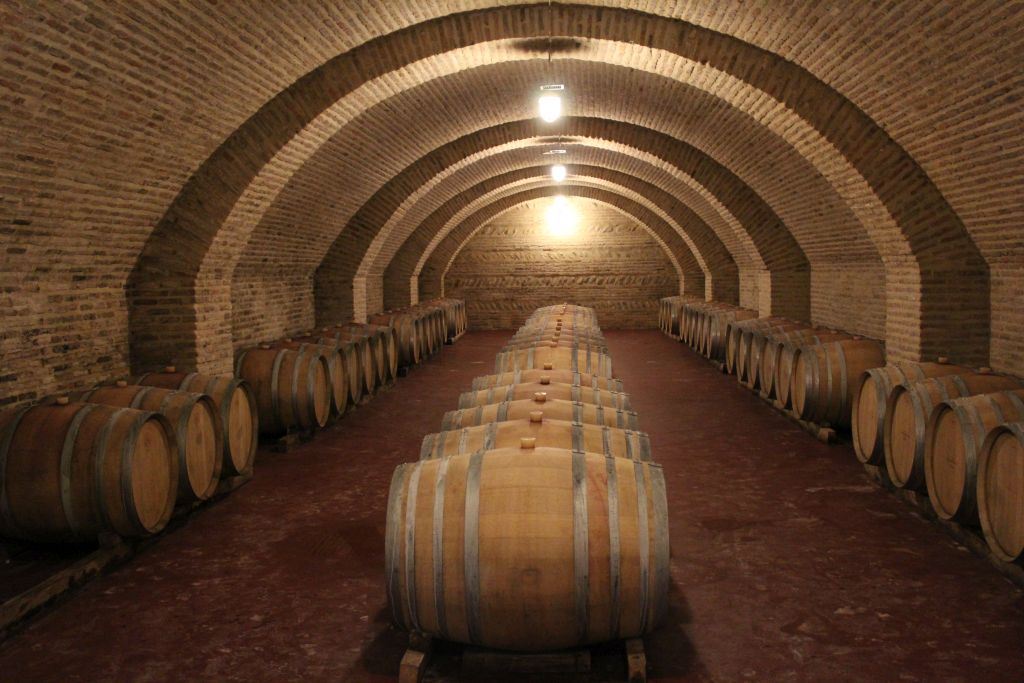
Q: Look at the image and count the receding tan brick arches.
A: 4